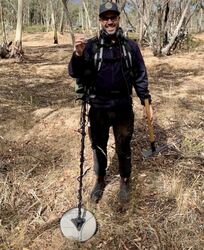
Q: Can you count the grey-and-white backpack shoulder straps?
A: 2